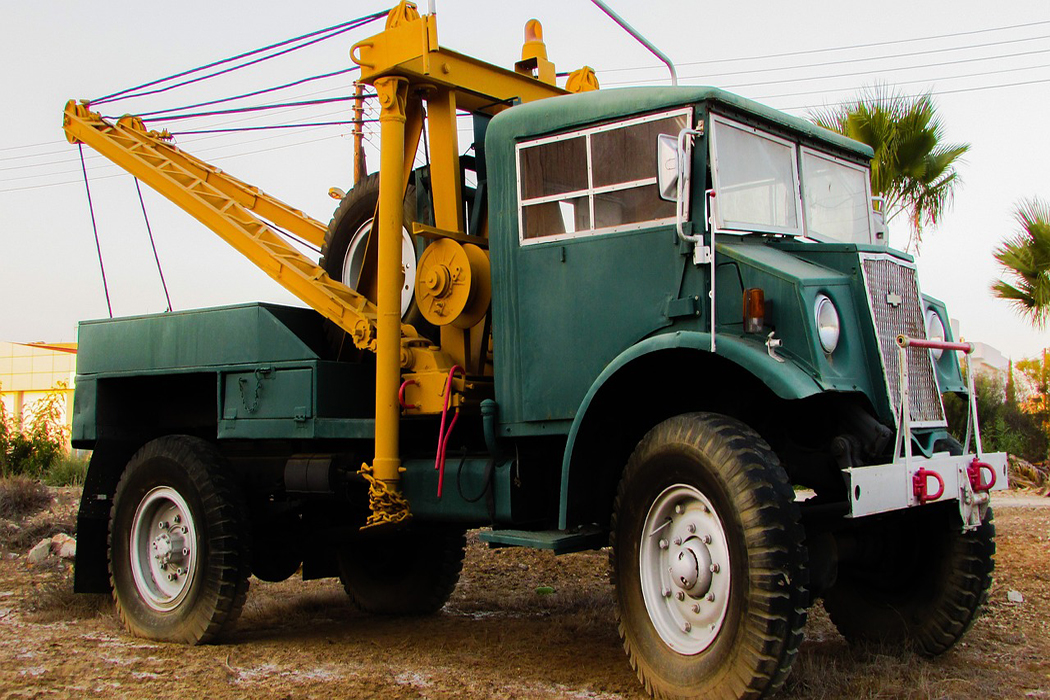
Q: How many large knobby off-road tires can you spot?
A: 5